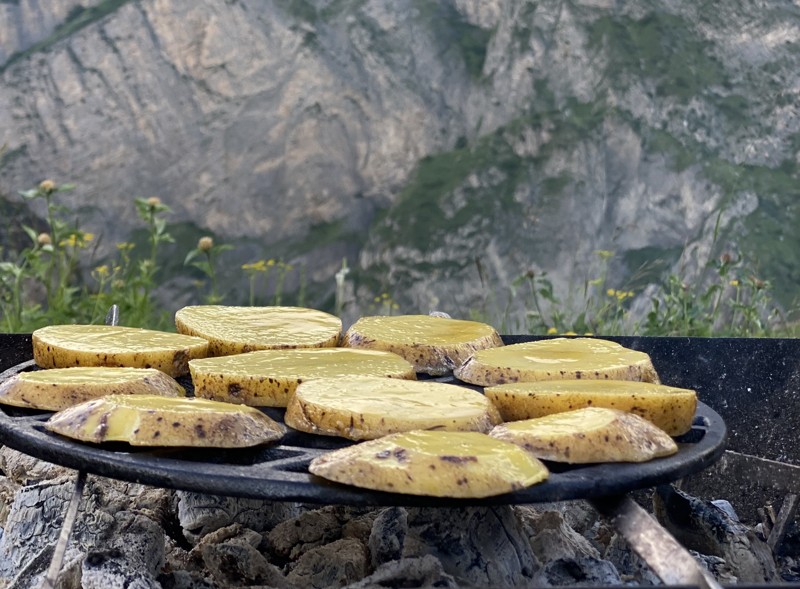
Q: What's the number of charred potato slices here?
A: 0